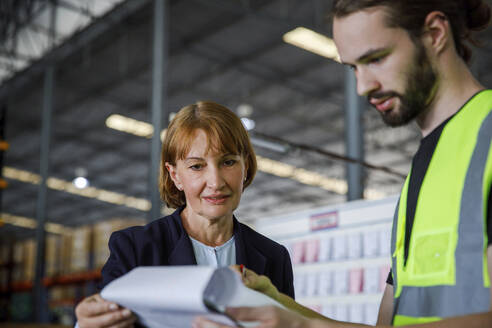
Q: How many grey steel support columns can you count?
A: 3